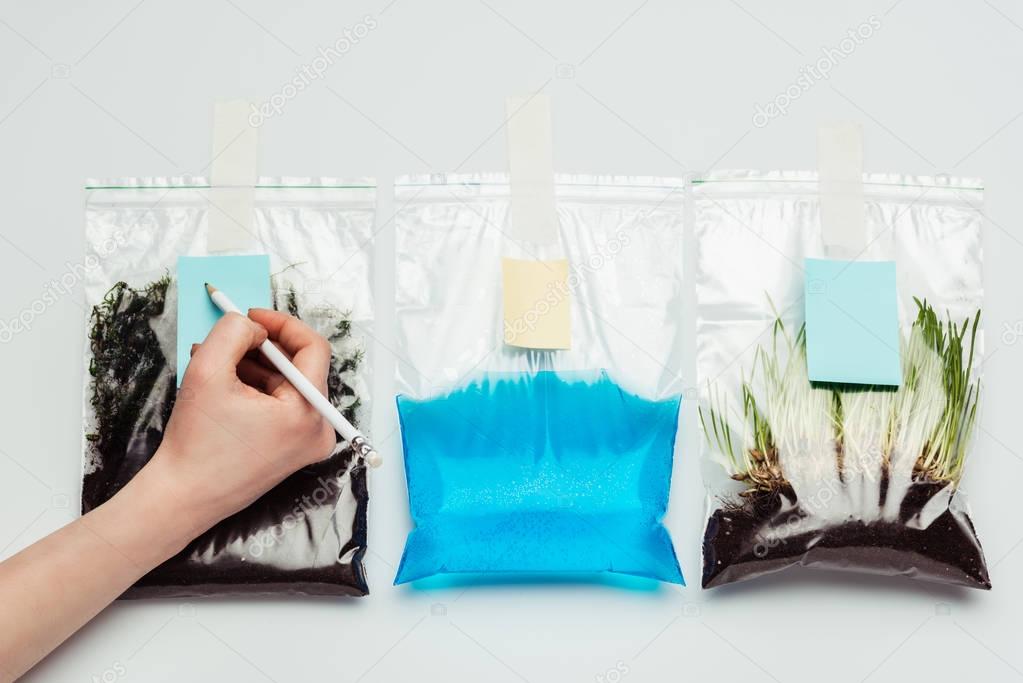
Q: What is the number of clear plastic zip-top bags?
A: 3